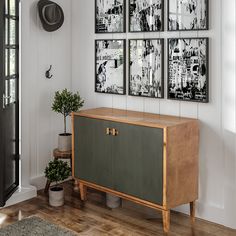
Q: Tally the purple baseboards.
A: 0